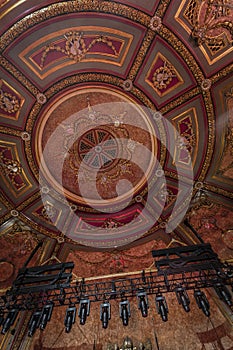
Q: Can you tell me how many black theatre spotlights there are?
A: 12